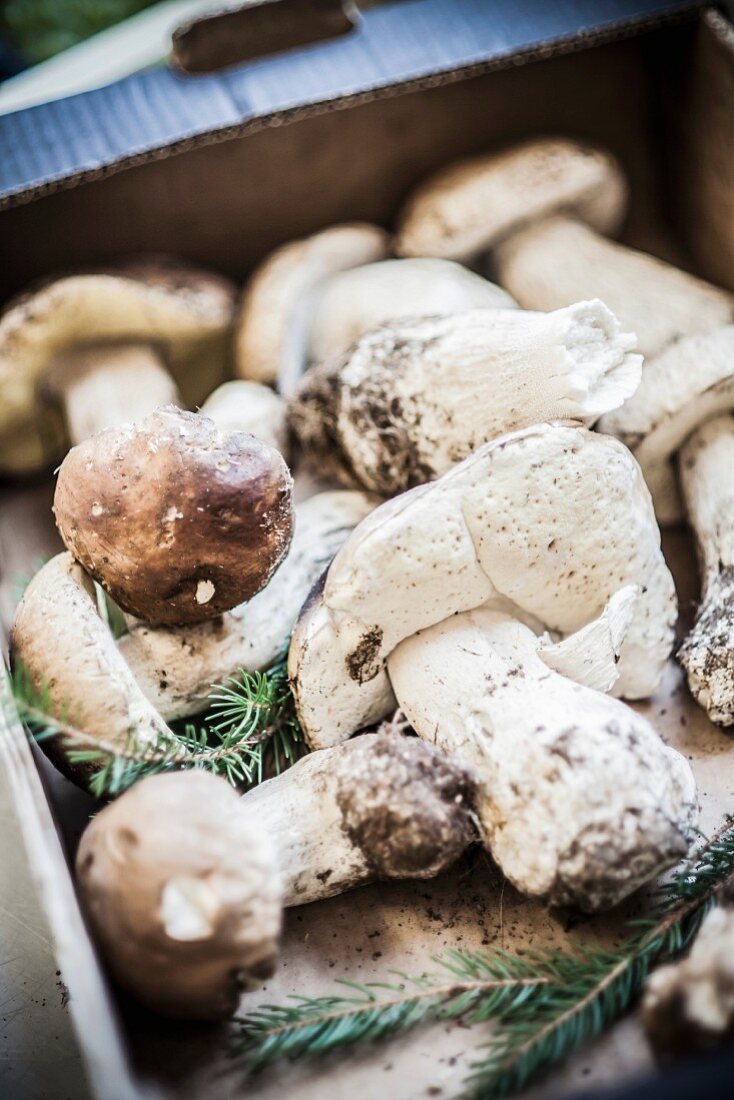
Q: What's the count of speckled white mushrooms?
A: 1